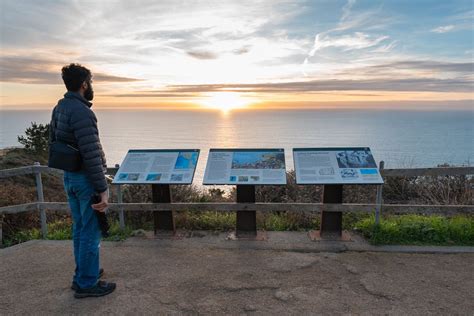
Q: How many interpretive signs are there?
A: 3